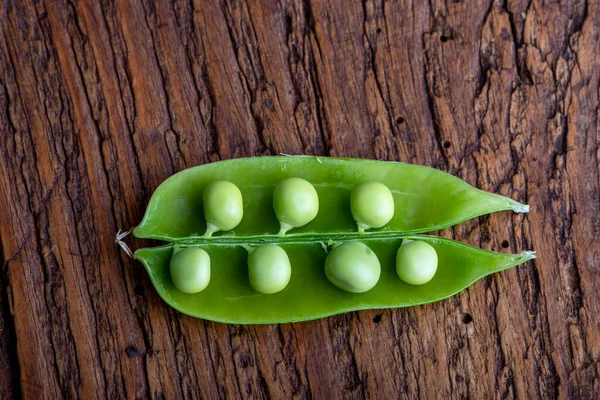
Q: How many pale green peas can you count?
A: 7